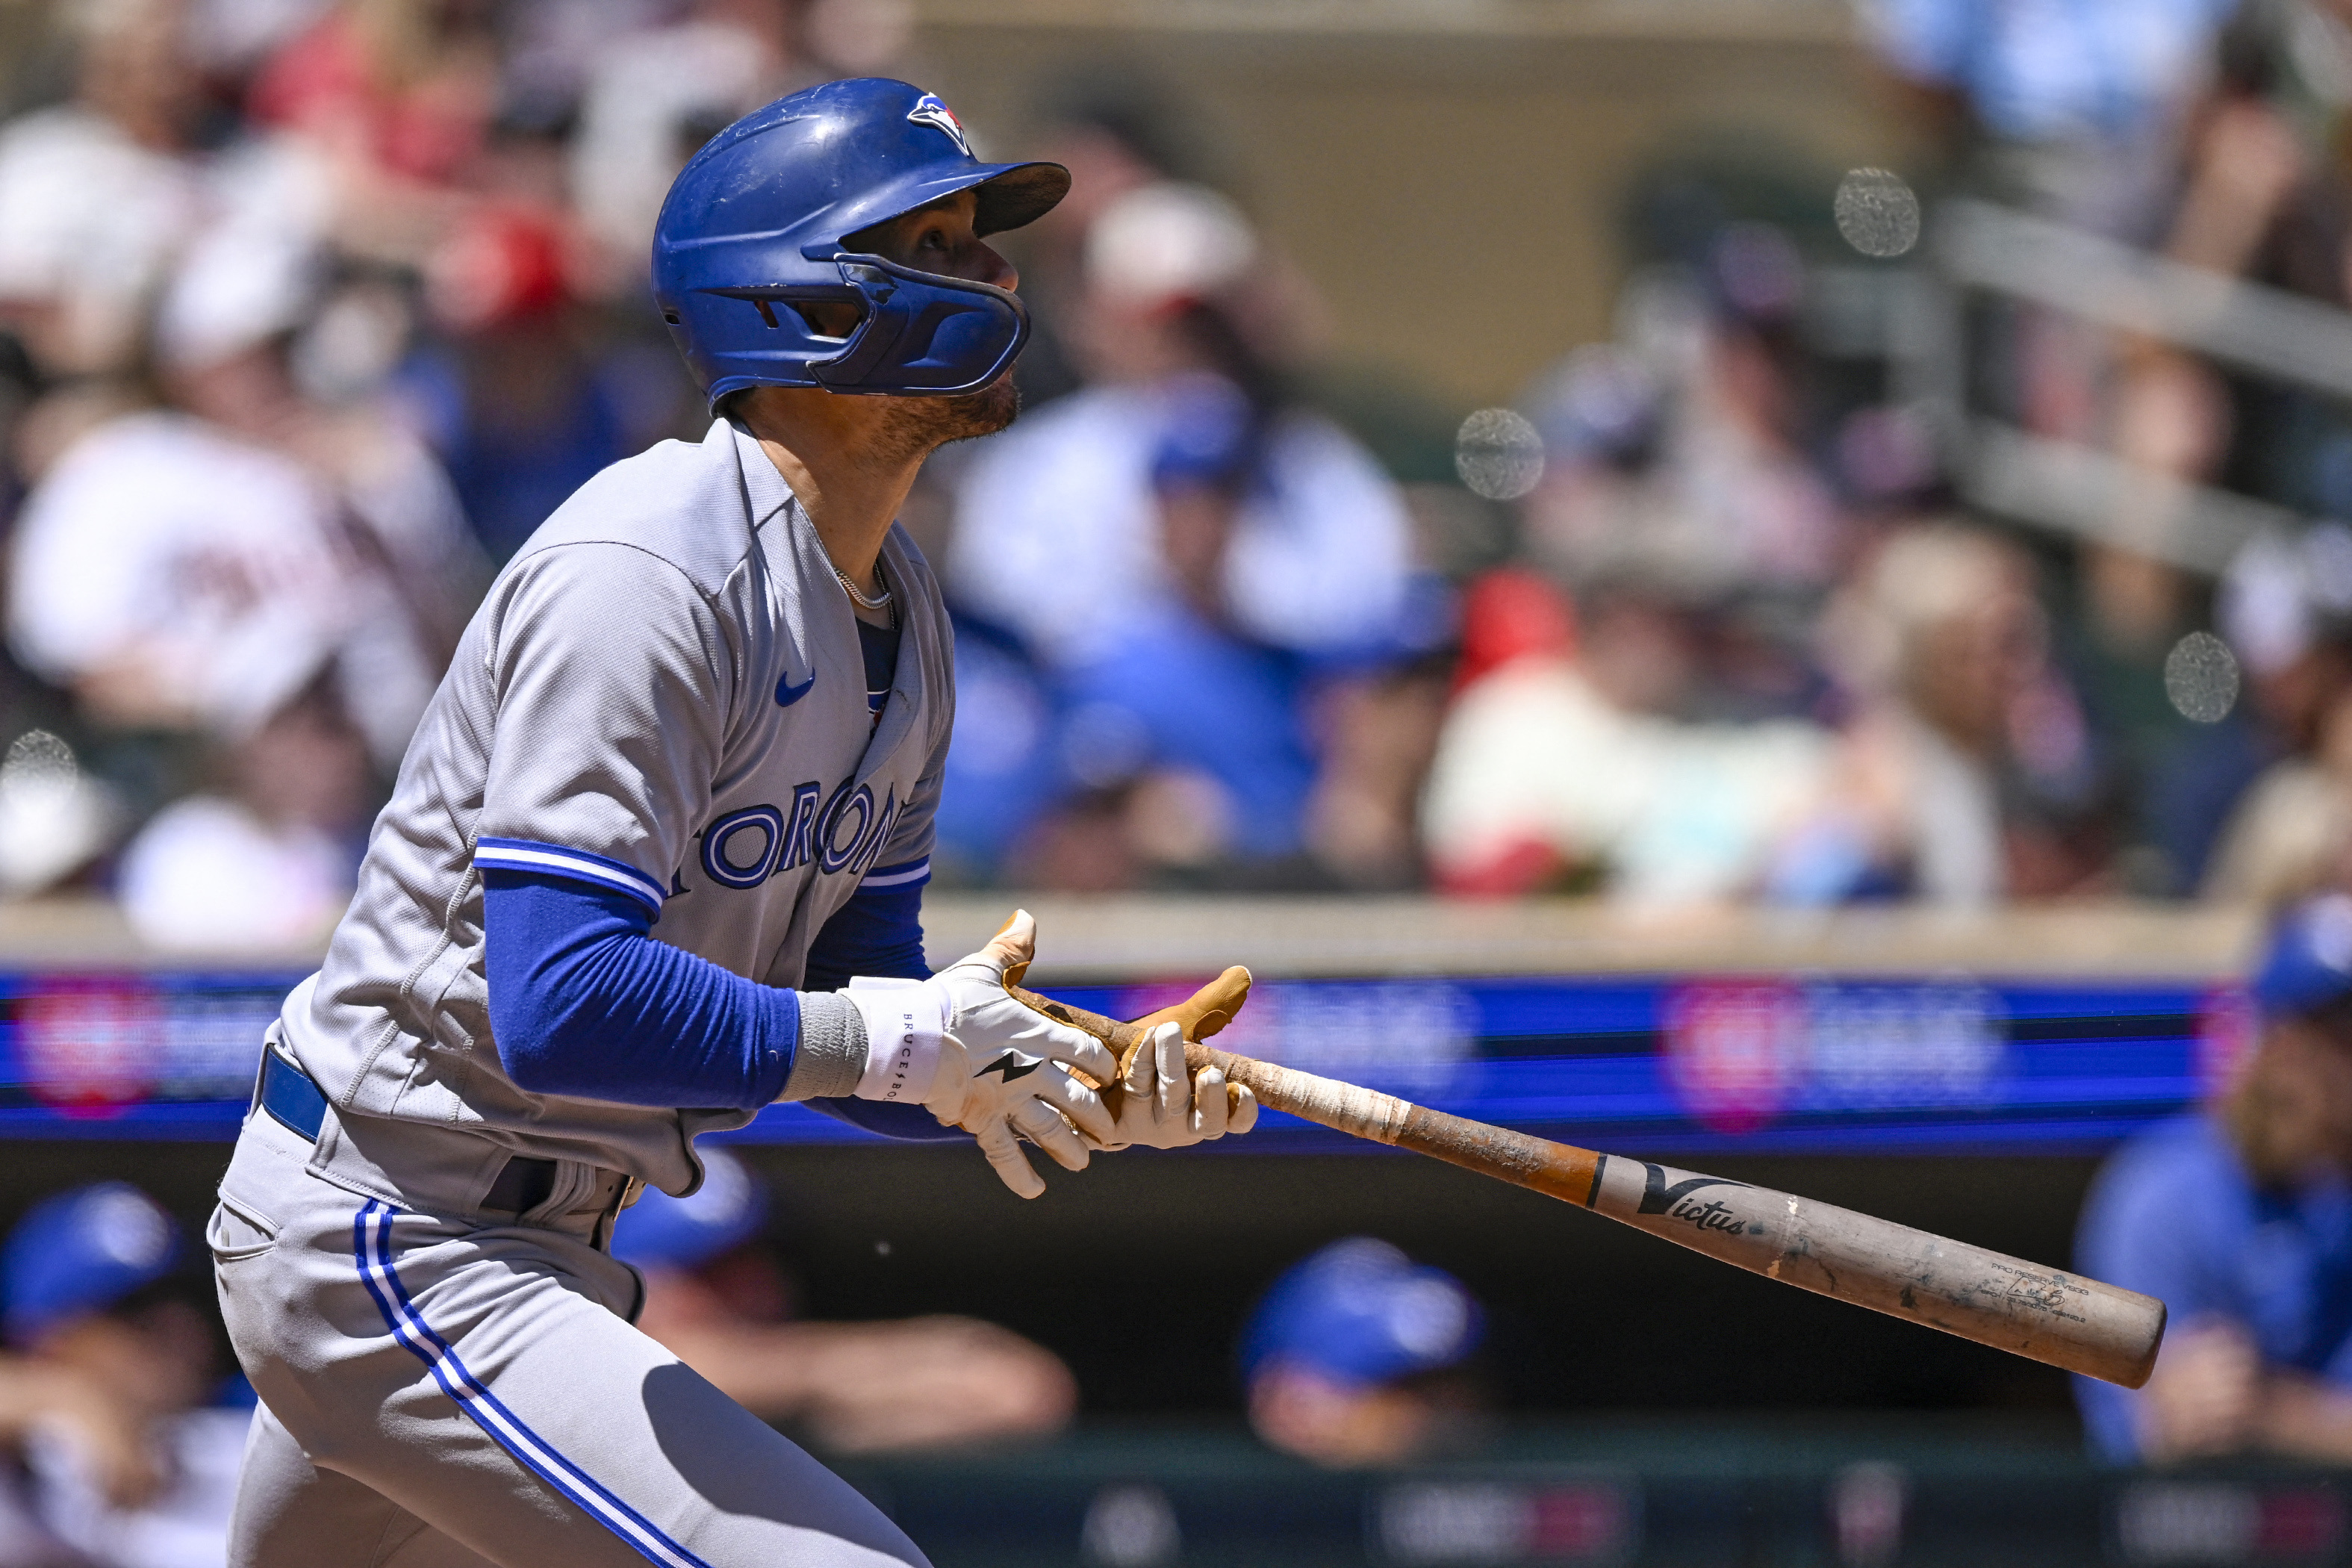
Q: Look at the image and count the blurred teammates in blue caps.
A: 4